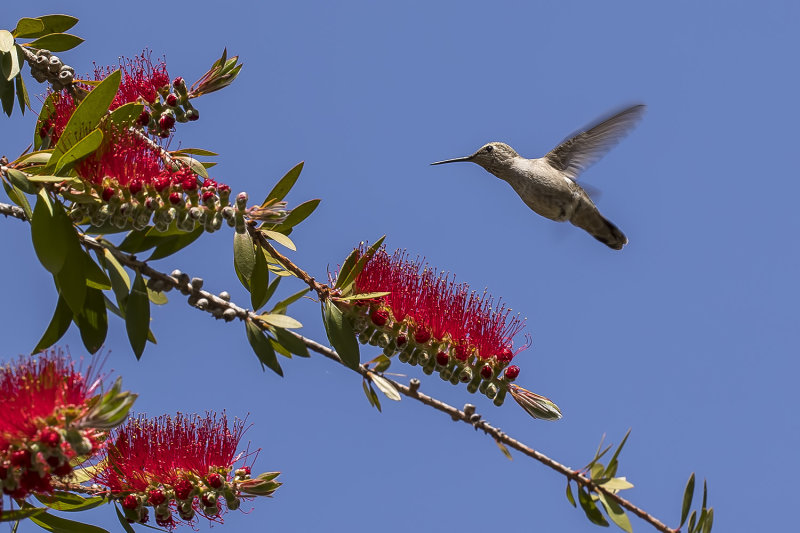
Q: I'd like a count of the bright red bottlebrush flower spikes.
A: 5